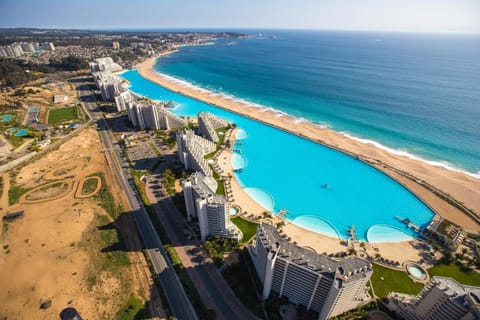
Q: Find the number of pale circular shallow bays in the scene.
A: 5